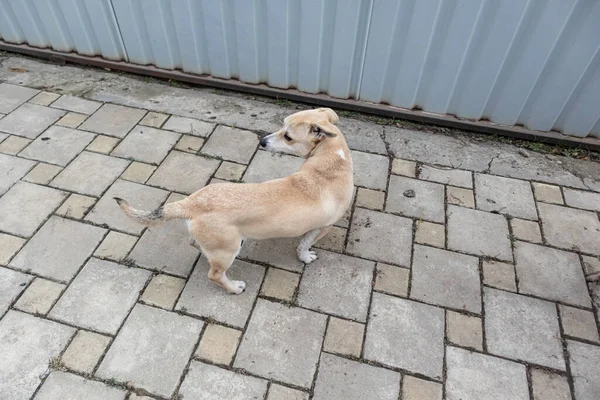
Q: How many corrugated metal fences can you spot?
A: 1